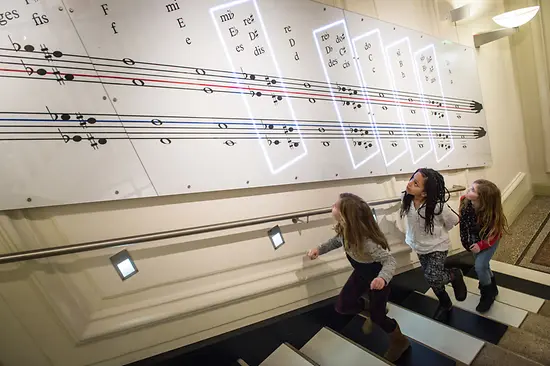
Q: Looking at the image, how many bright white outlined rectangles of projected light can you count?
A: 5